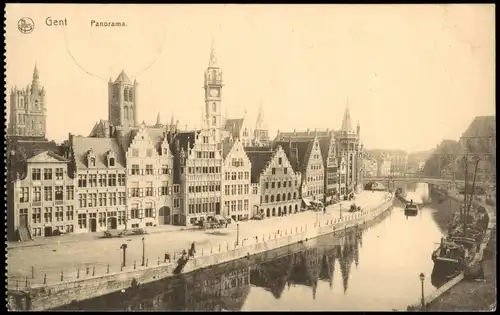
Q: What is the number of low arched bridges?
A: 1